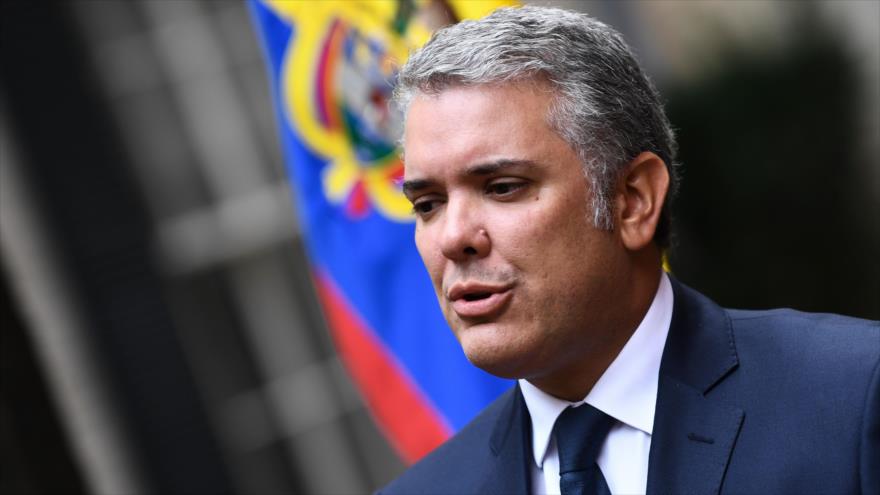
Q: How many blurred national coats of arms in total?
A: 1